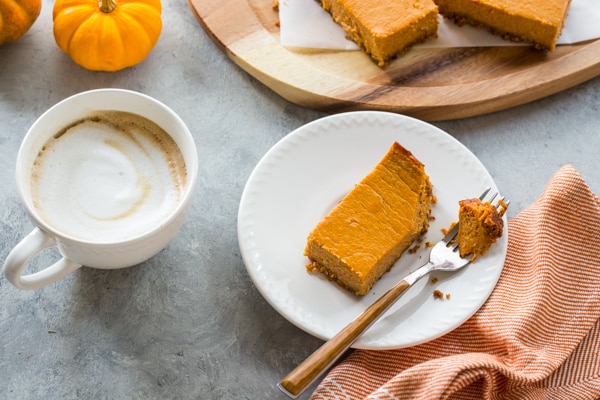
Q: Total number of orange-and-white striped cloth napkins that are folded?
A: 1